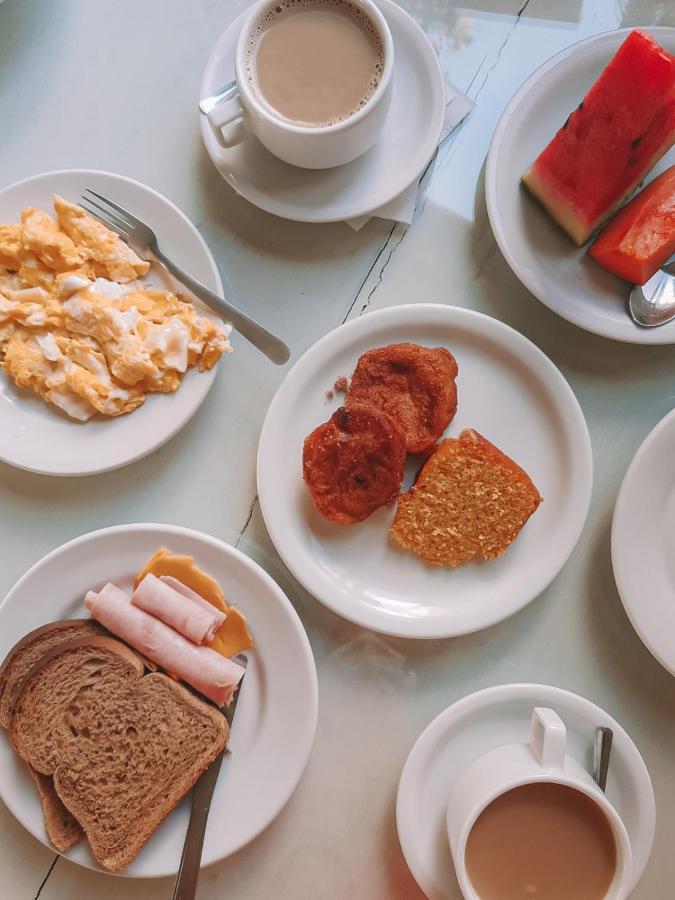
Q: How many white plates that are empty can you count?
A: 1